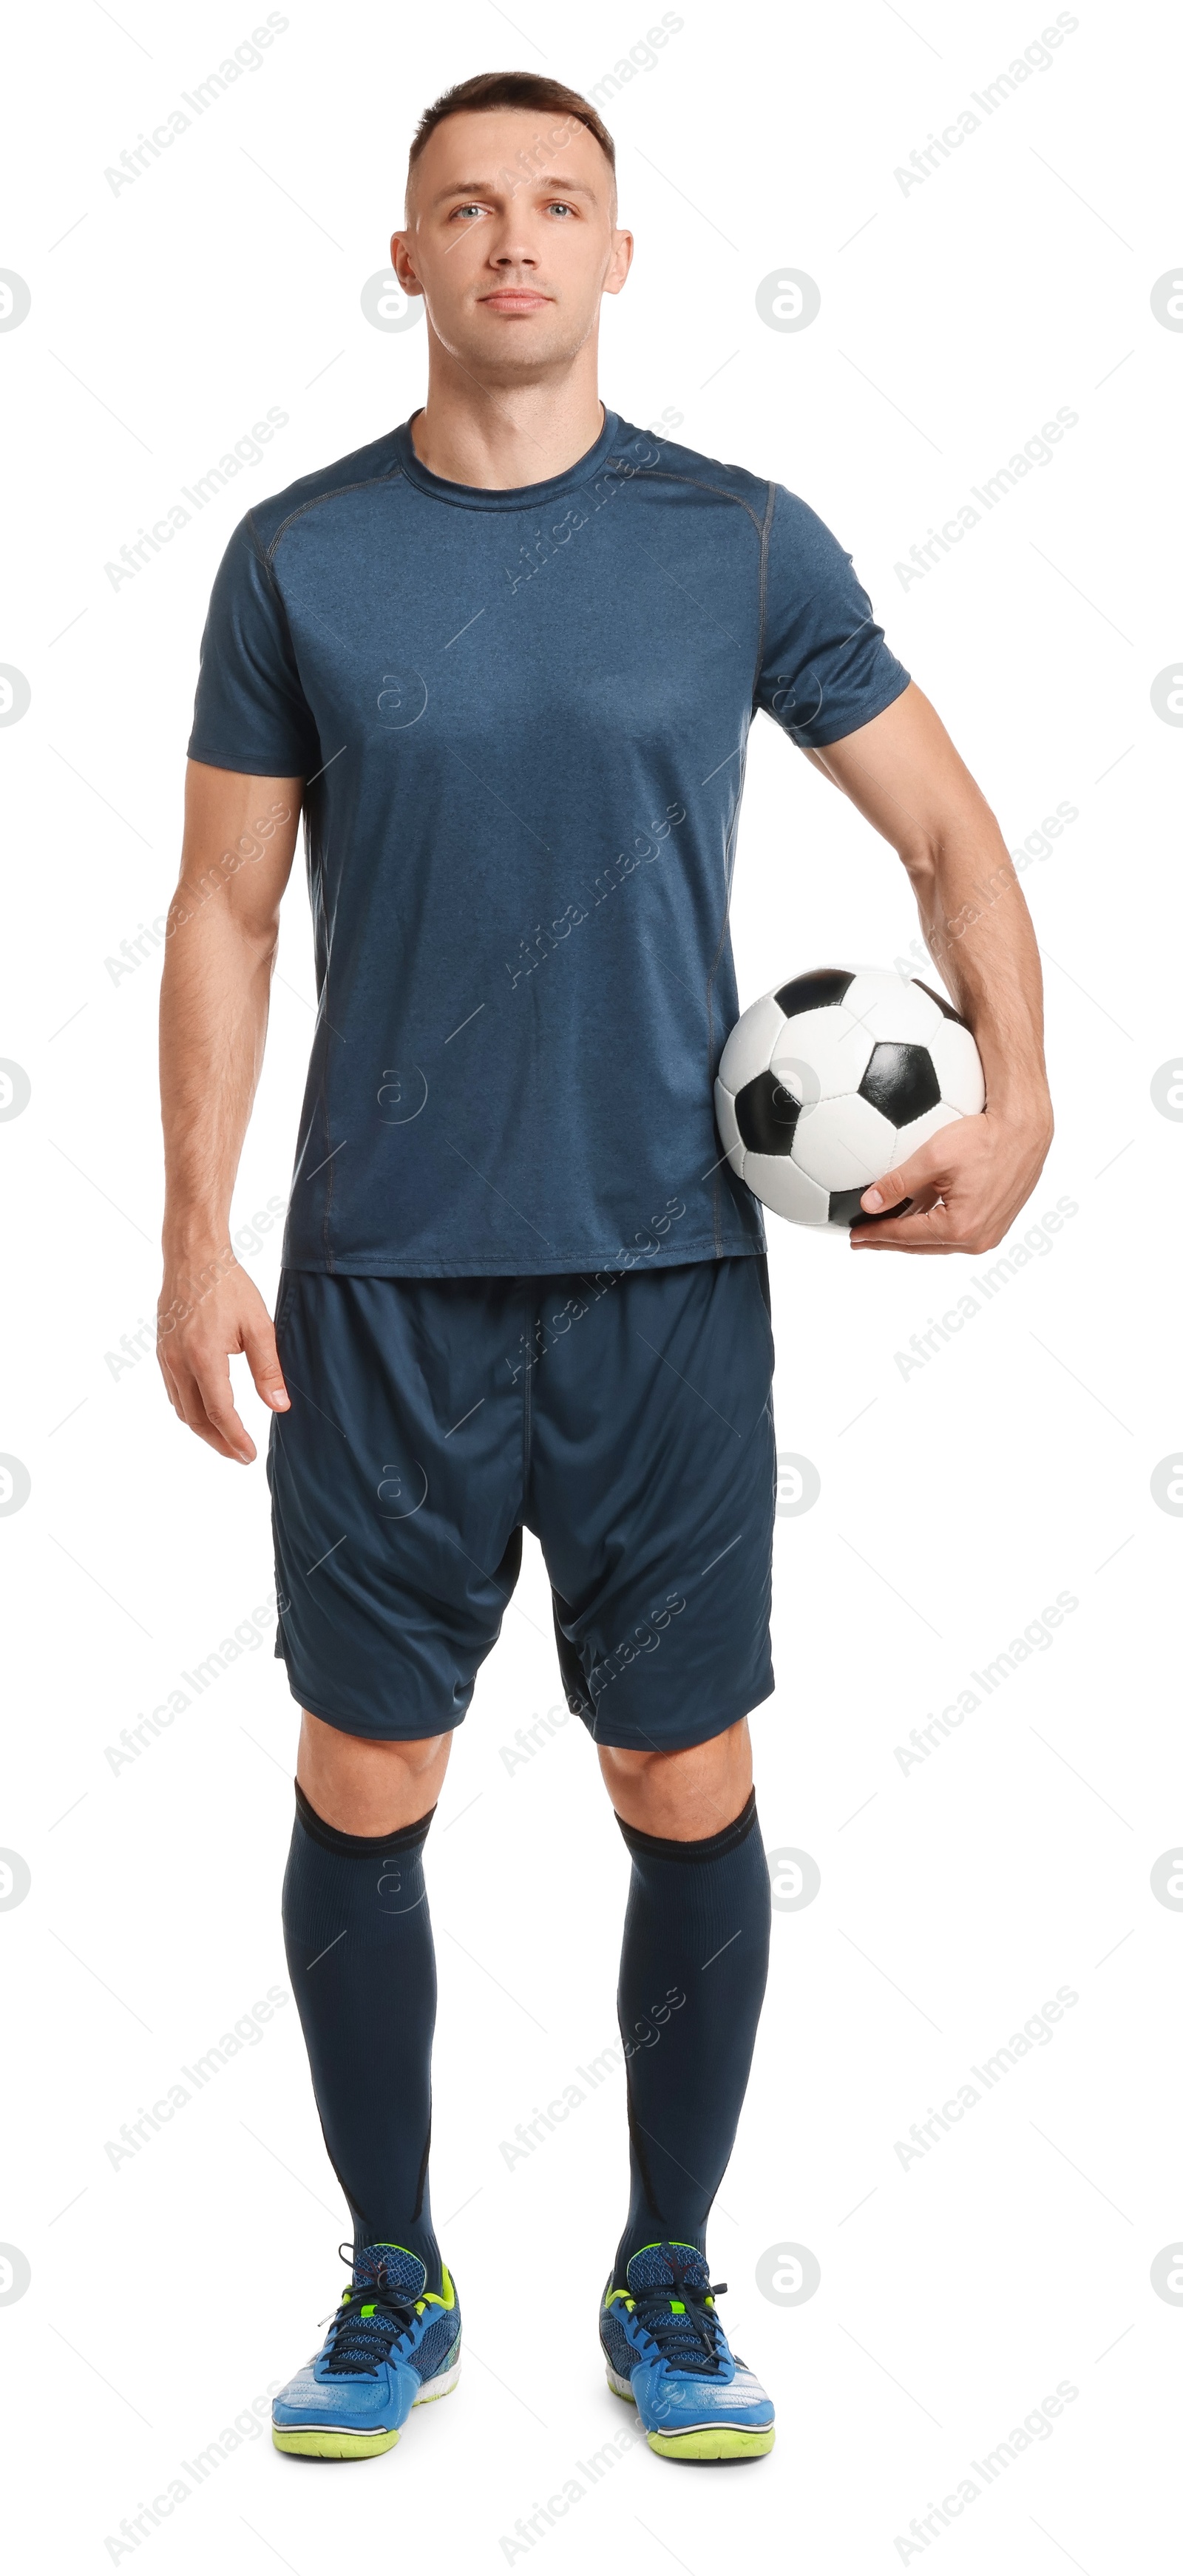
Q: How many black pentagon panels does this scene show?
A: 5